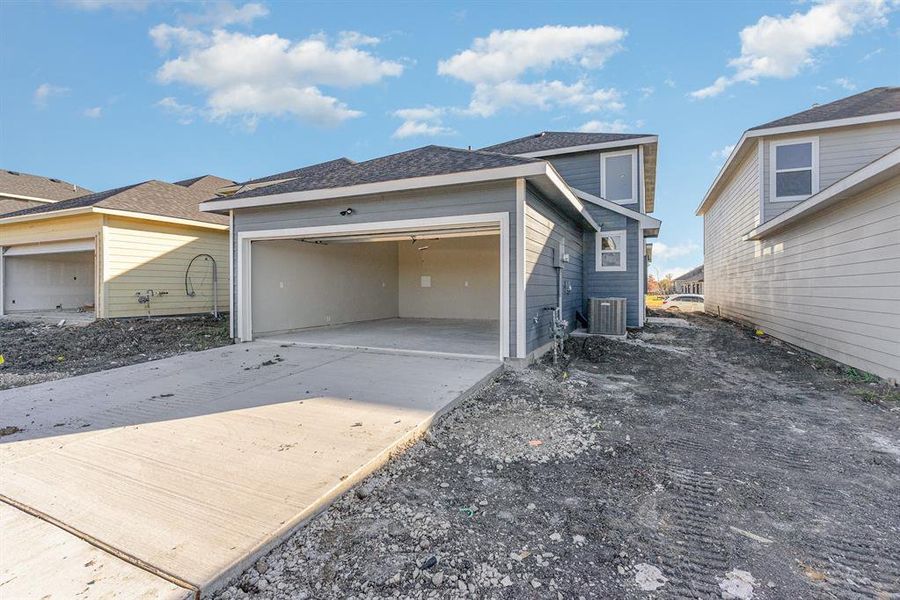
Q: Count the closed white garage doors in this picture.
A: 0